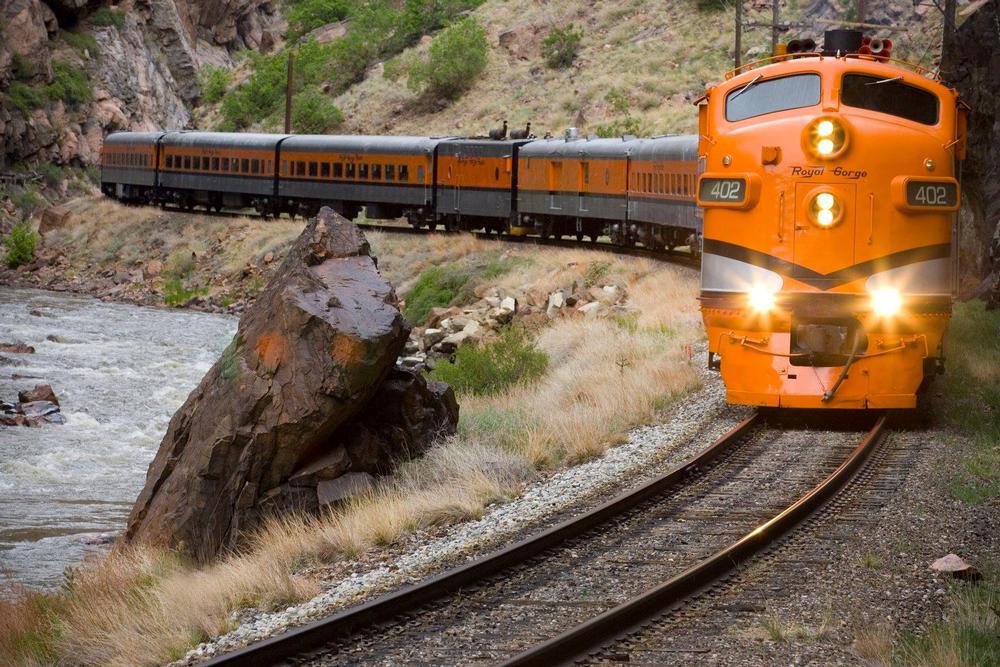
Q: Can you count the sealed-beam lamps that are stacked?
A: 4